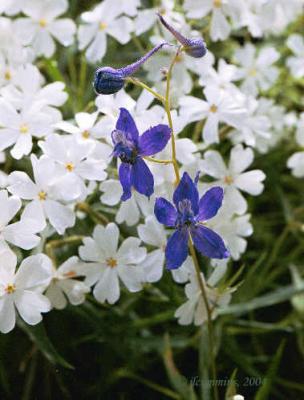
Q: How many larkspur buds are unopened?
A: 2